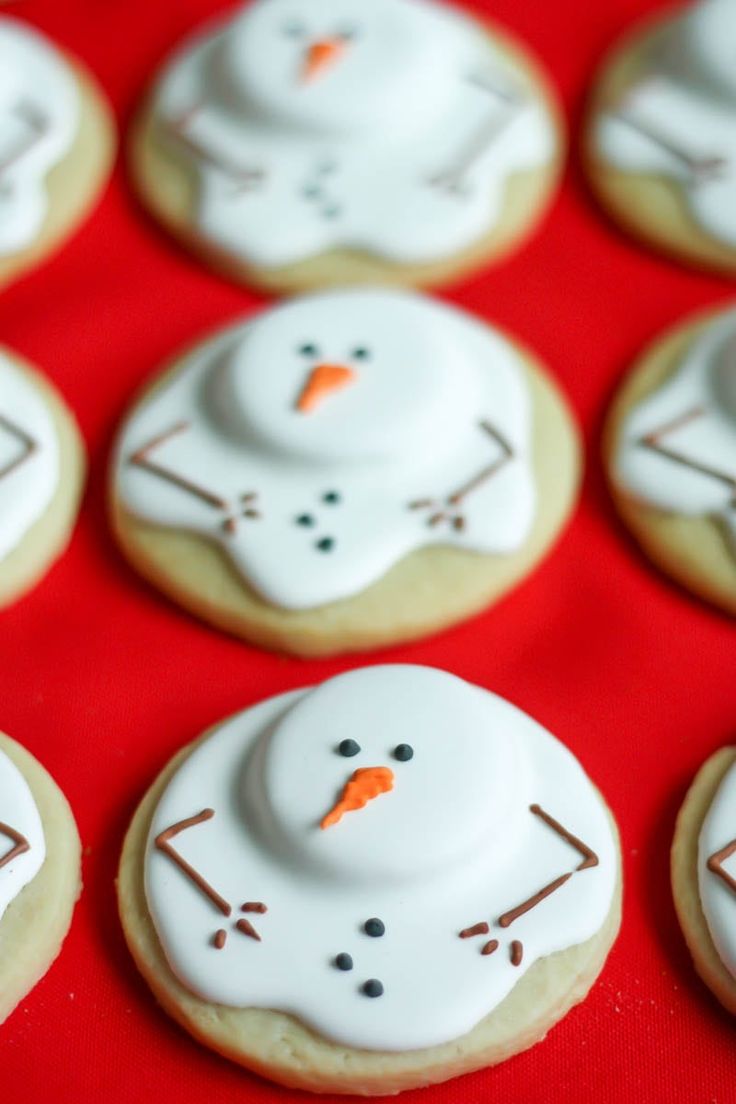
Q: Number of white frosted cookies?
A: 9